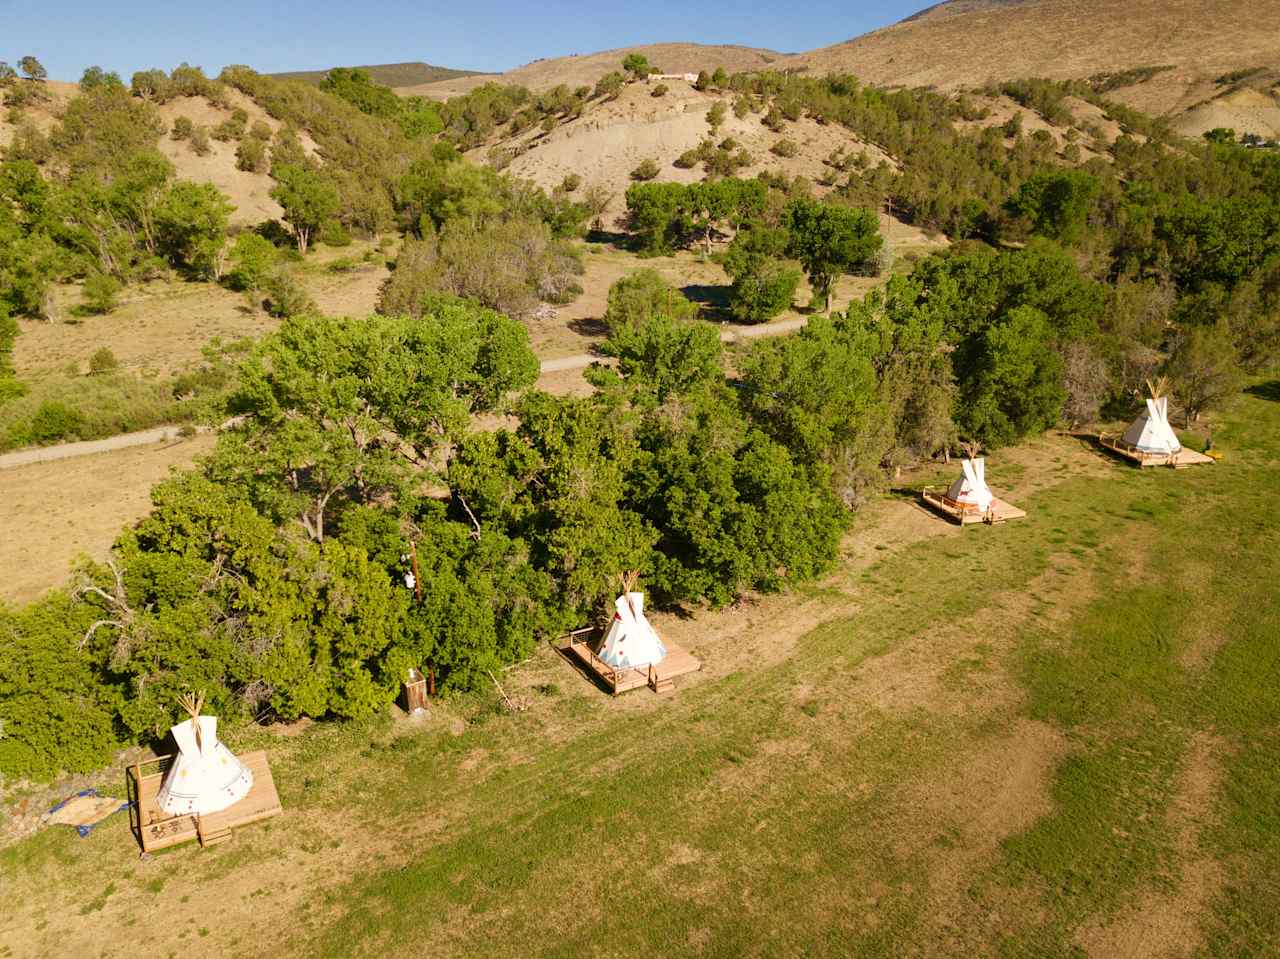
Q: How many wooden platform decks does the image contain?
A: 4